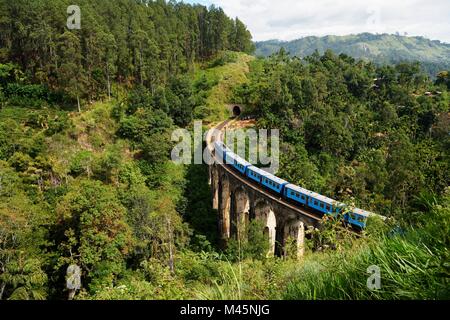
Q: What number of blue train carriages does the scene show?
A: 5